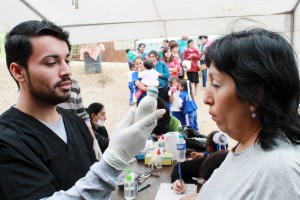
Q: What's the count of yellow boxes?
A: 1